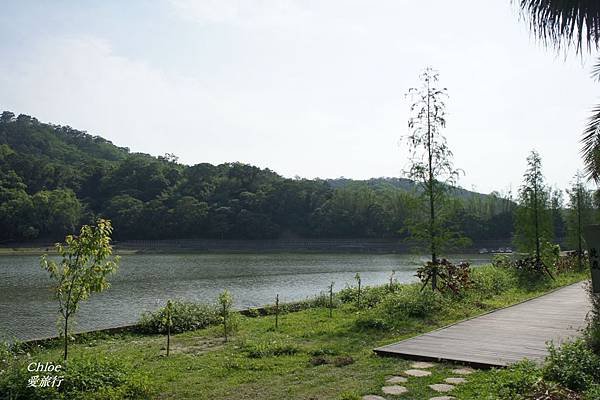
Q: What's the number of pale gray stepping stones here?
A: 9